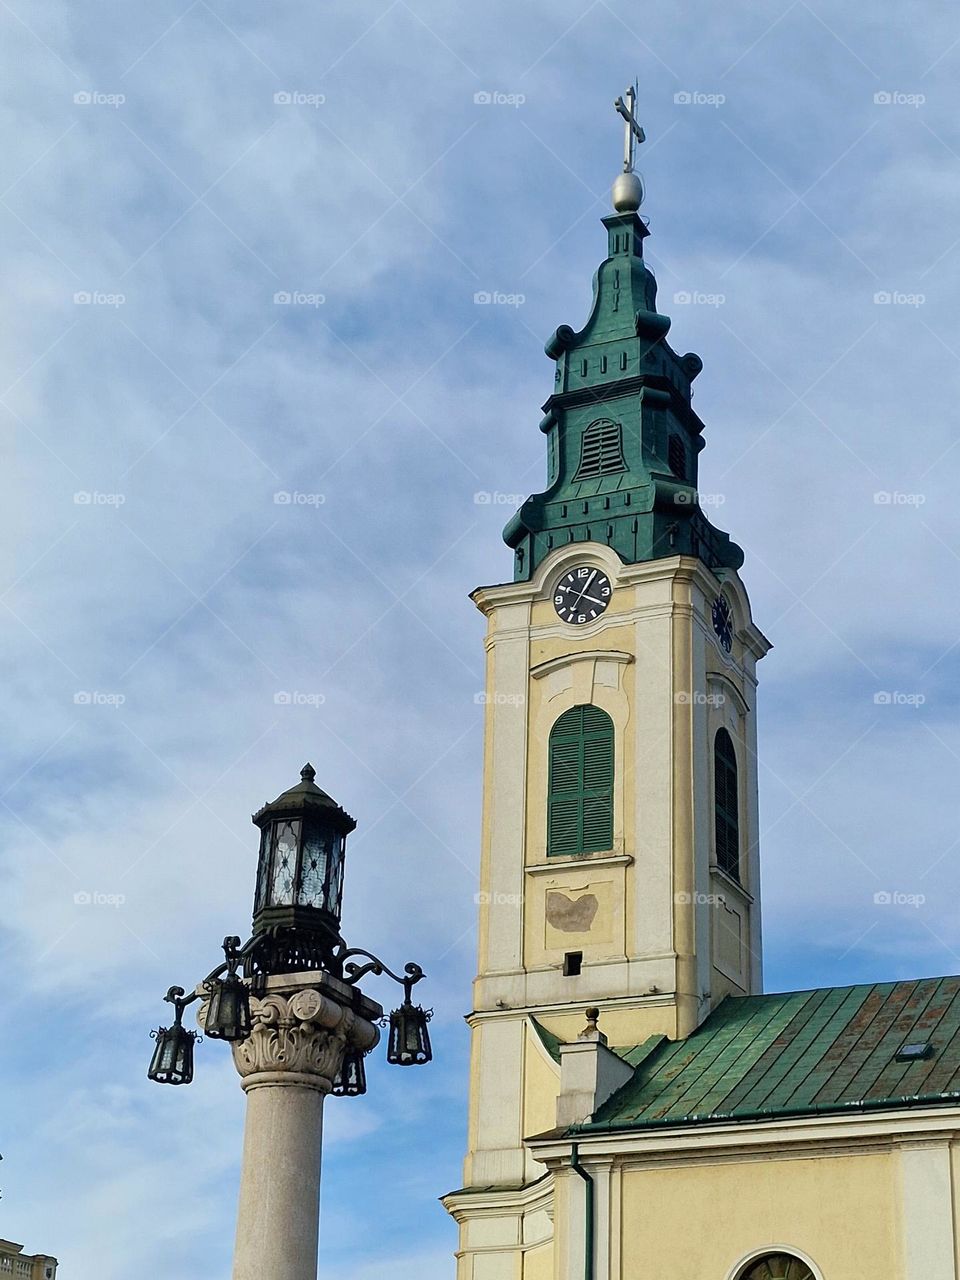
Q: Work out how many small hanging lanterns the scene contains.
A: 4